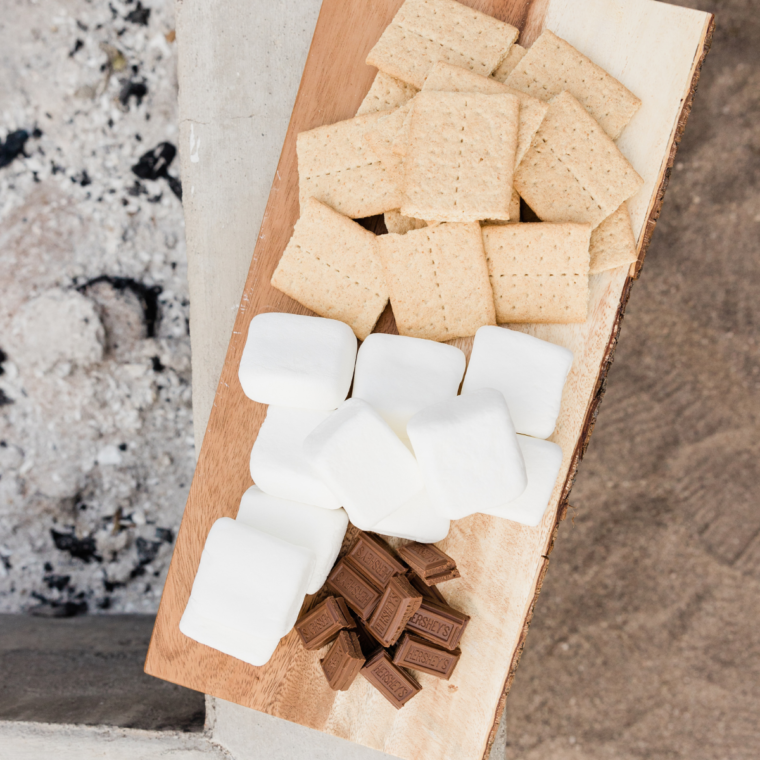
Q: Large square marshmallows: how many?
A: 10